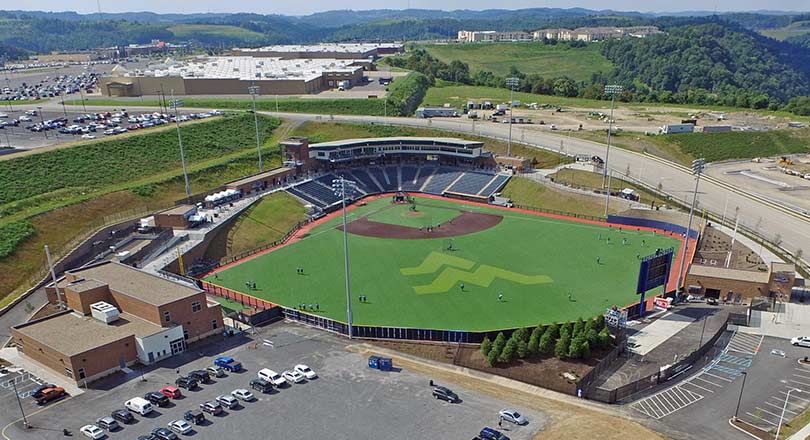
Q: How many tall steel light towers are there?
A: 6